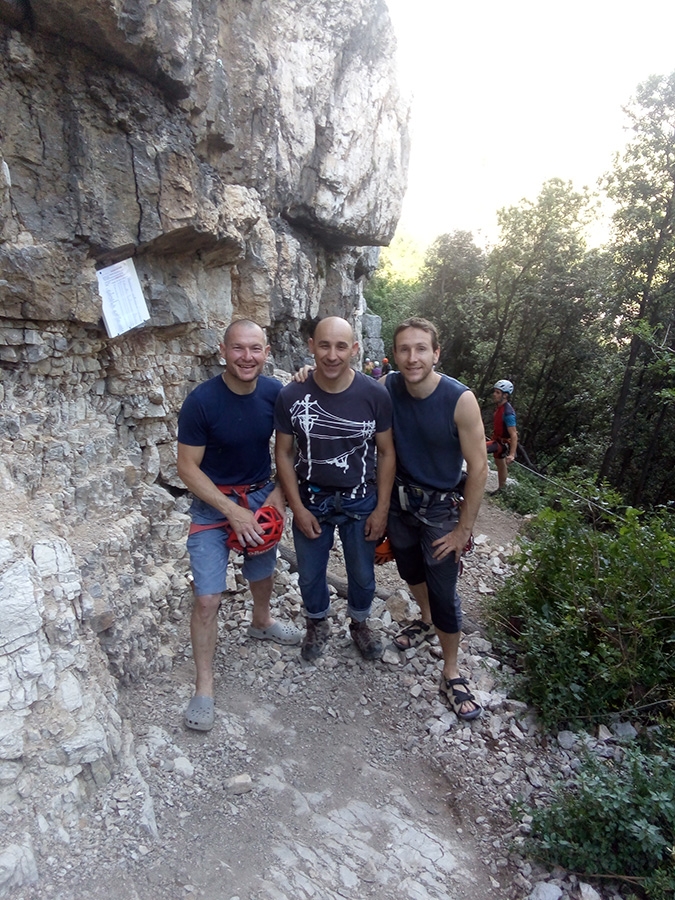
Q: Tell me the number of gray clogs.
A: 2